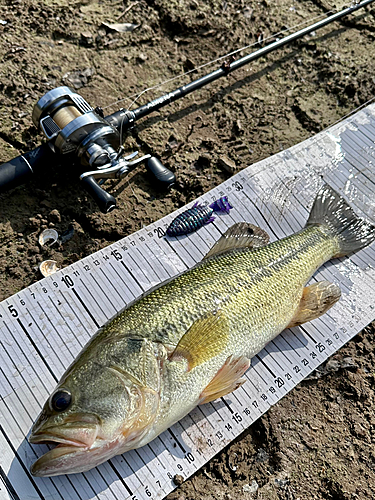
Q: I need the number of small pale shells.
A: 2